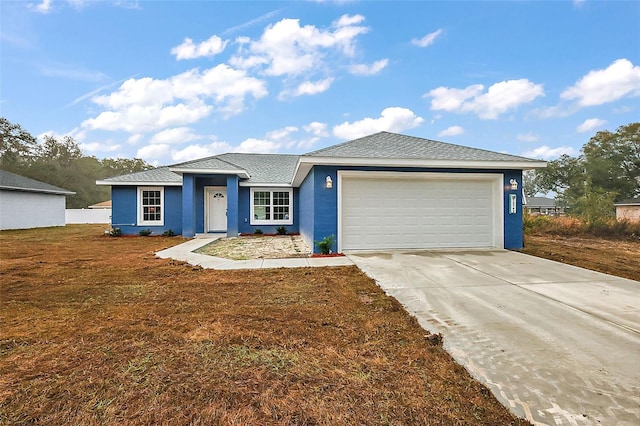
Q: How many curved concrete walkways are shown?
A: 1